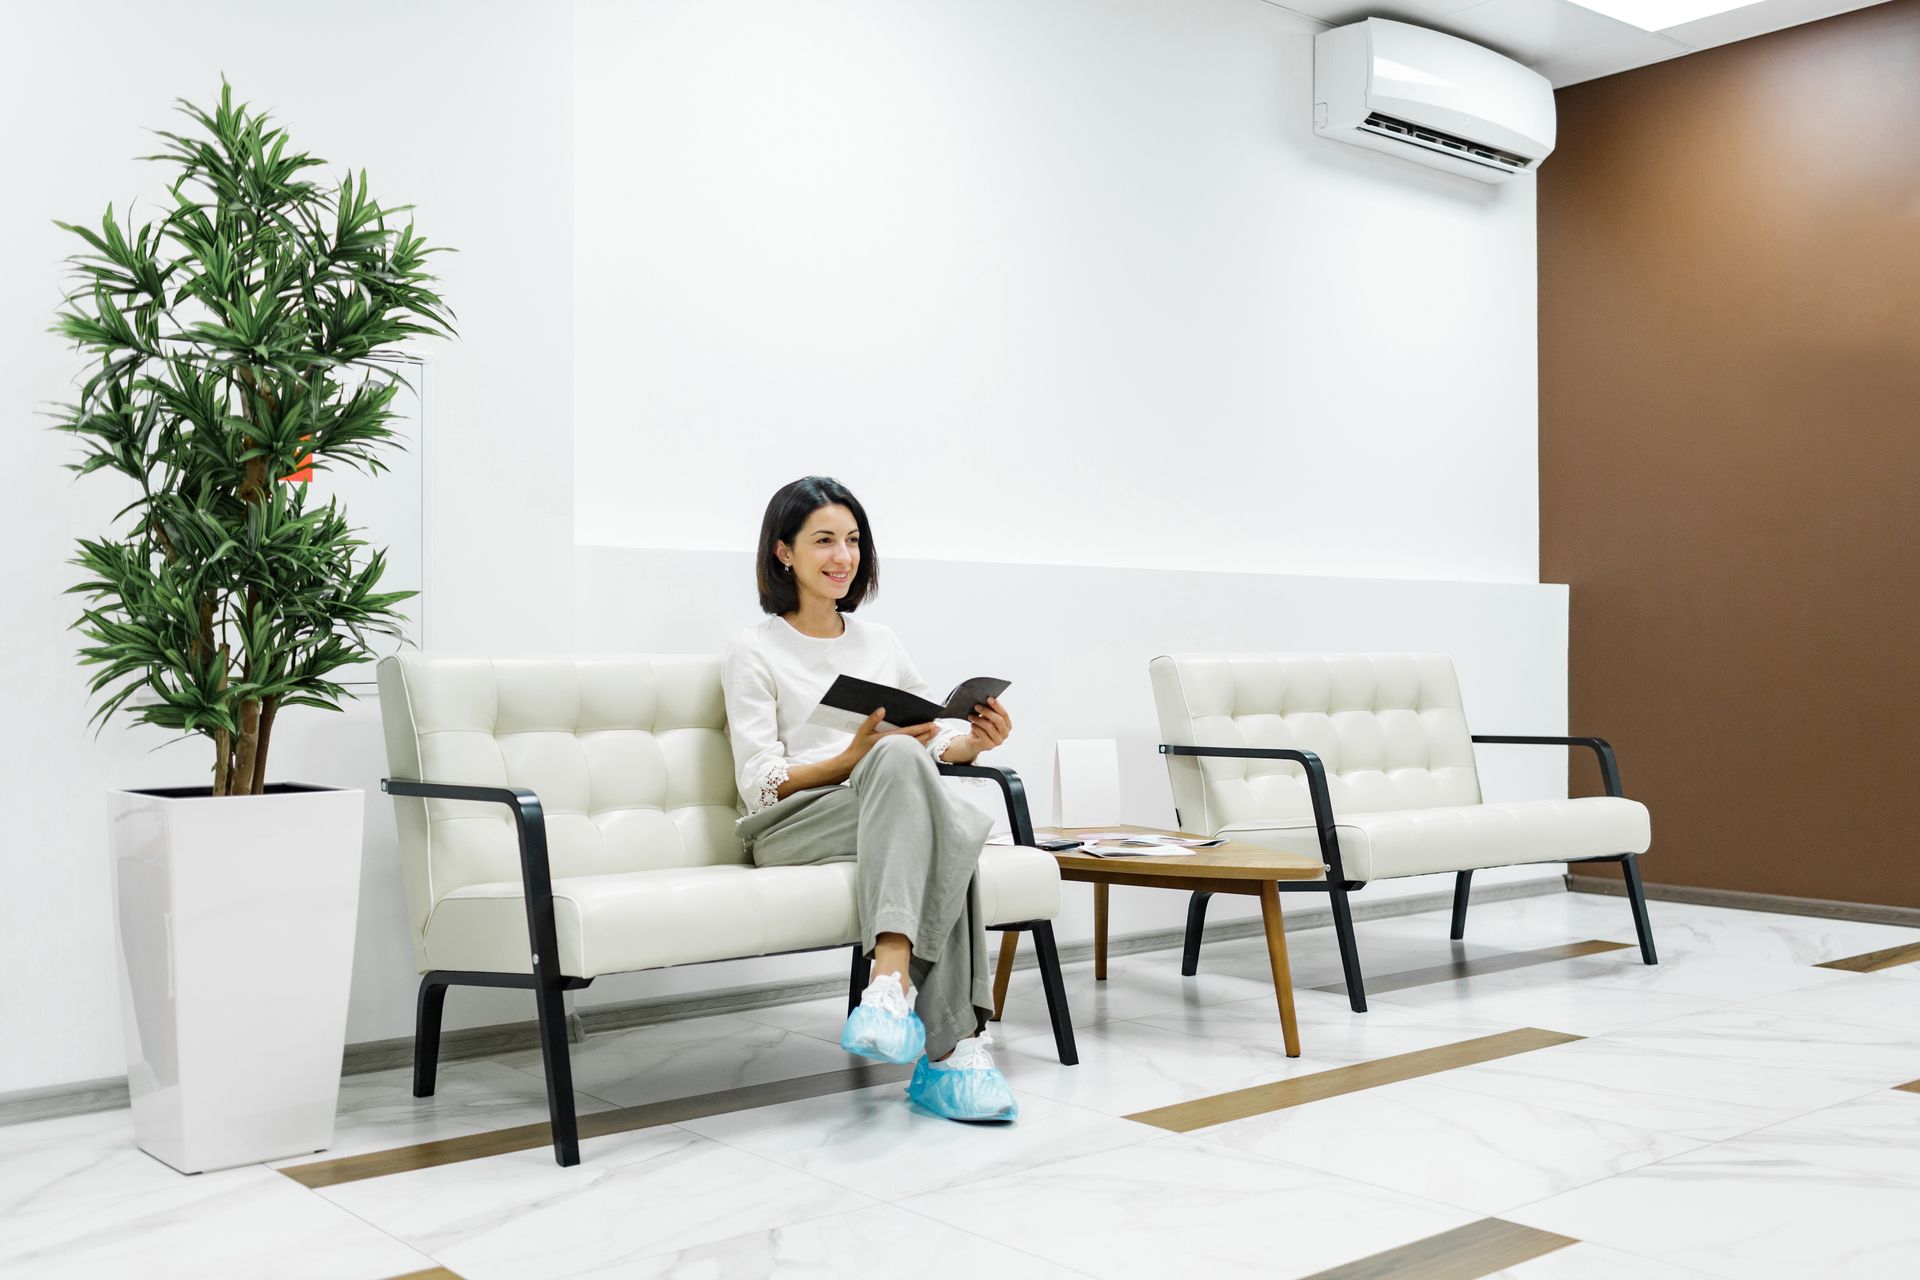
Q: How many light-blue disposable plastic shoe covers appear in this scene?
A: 2